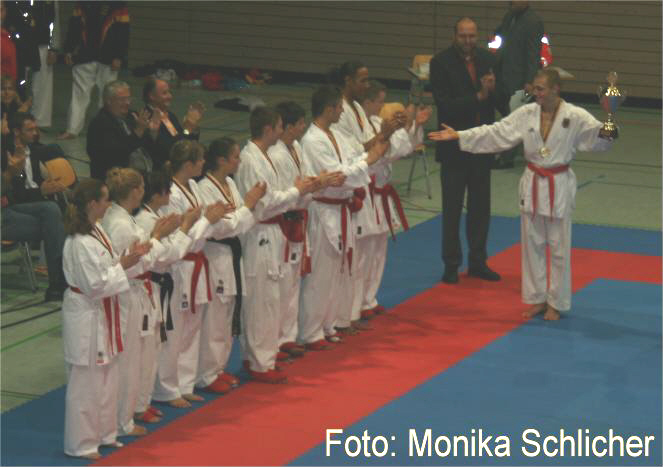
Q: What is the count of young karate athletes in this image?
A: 11